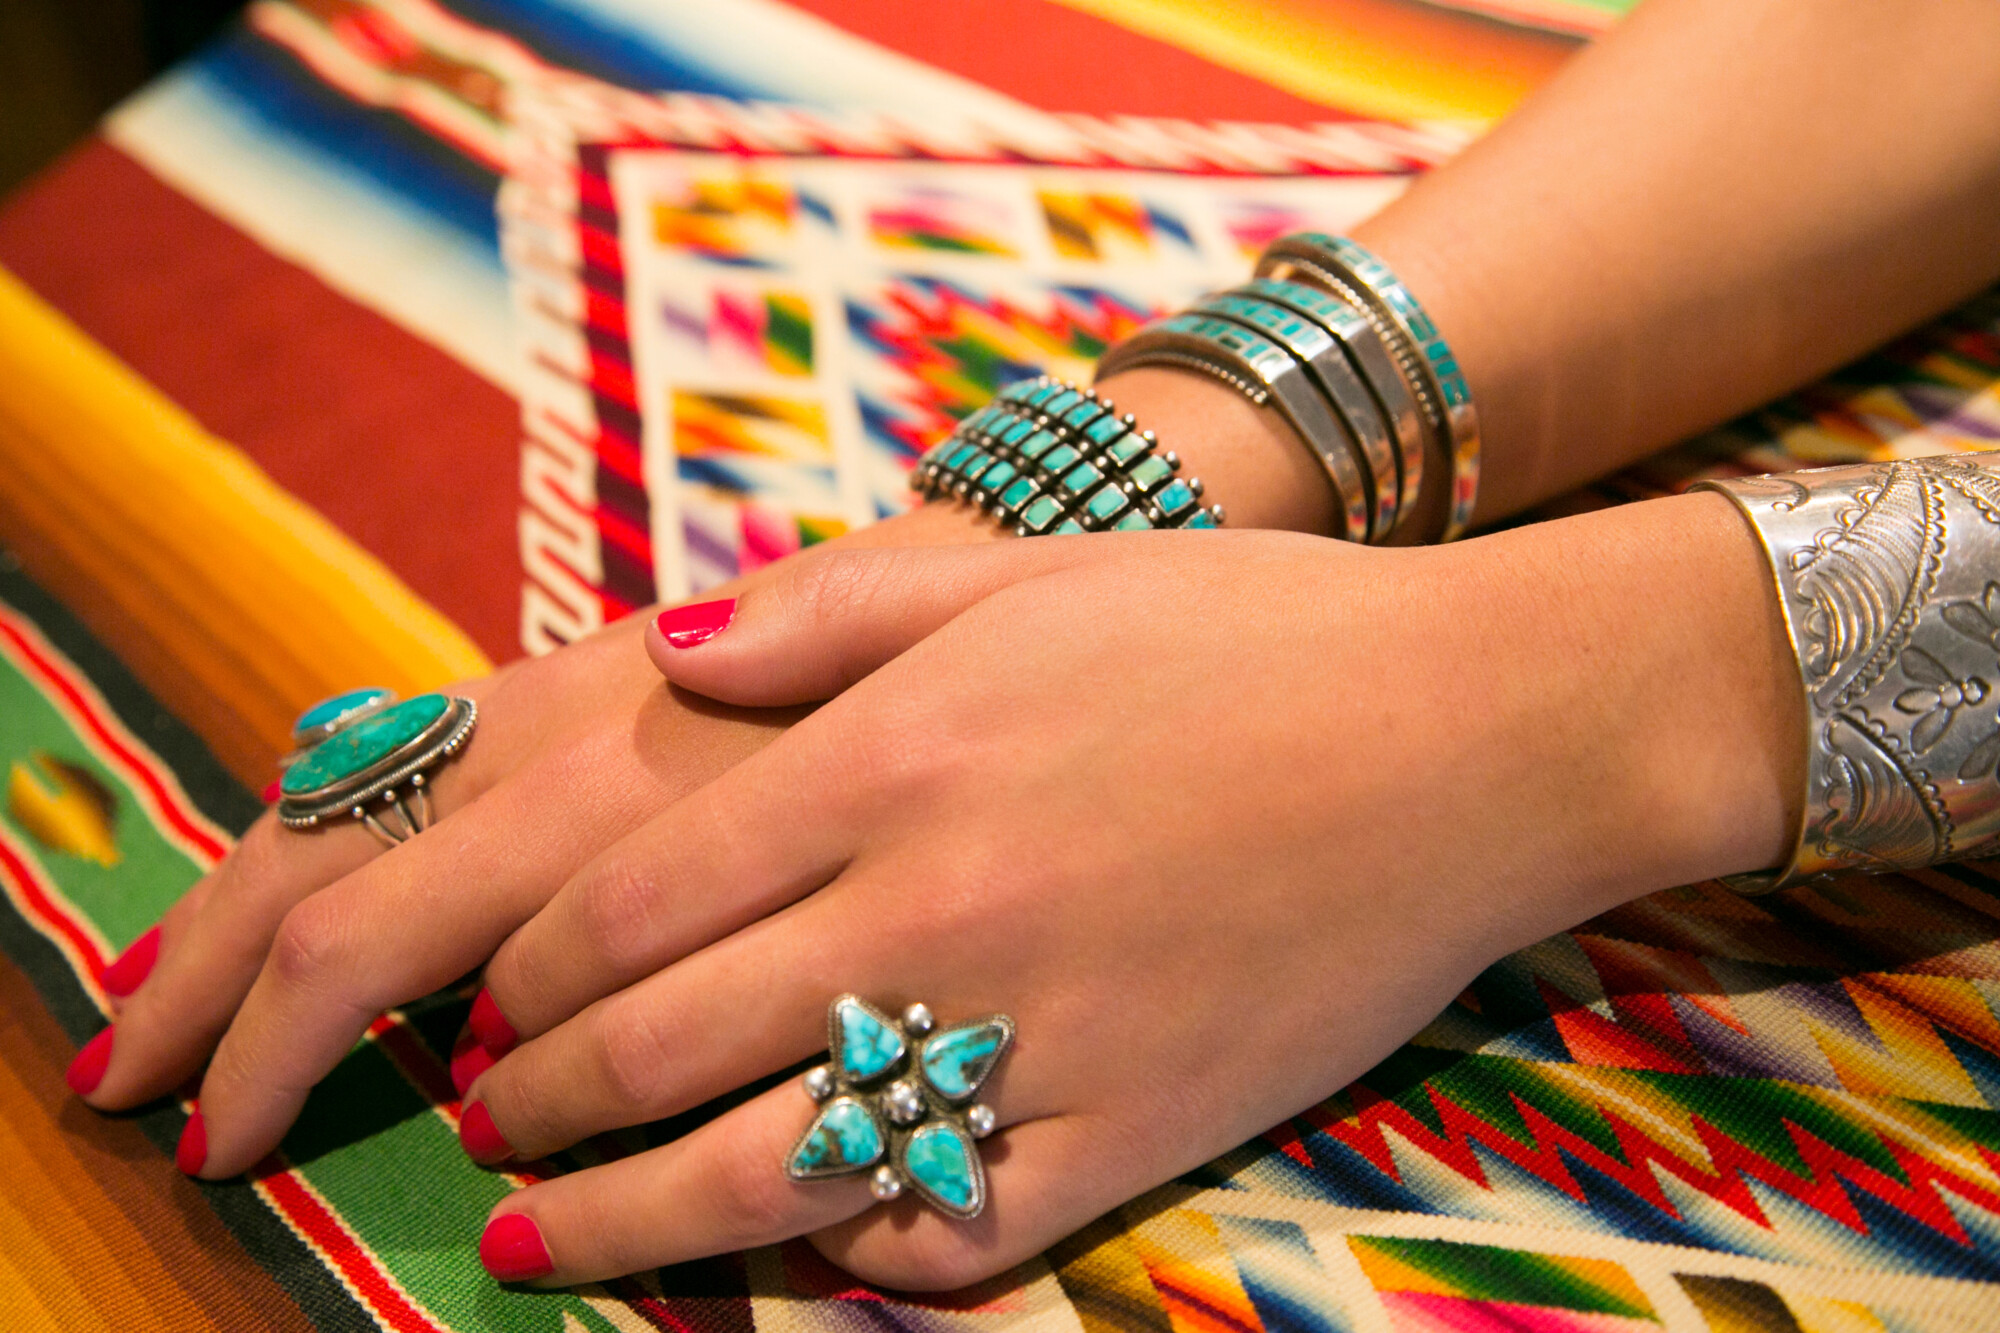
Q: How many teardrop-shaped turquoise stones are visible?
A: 4